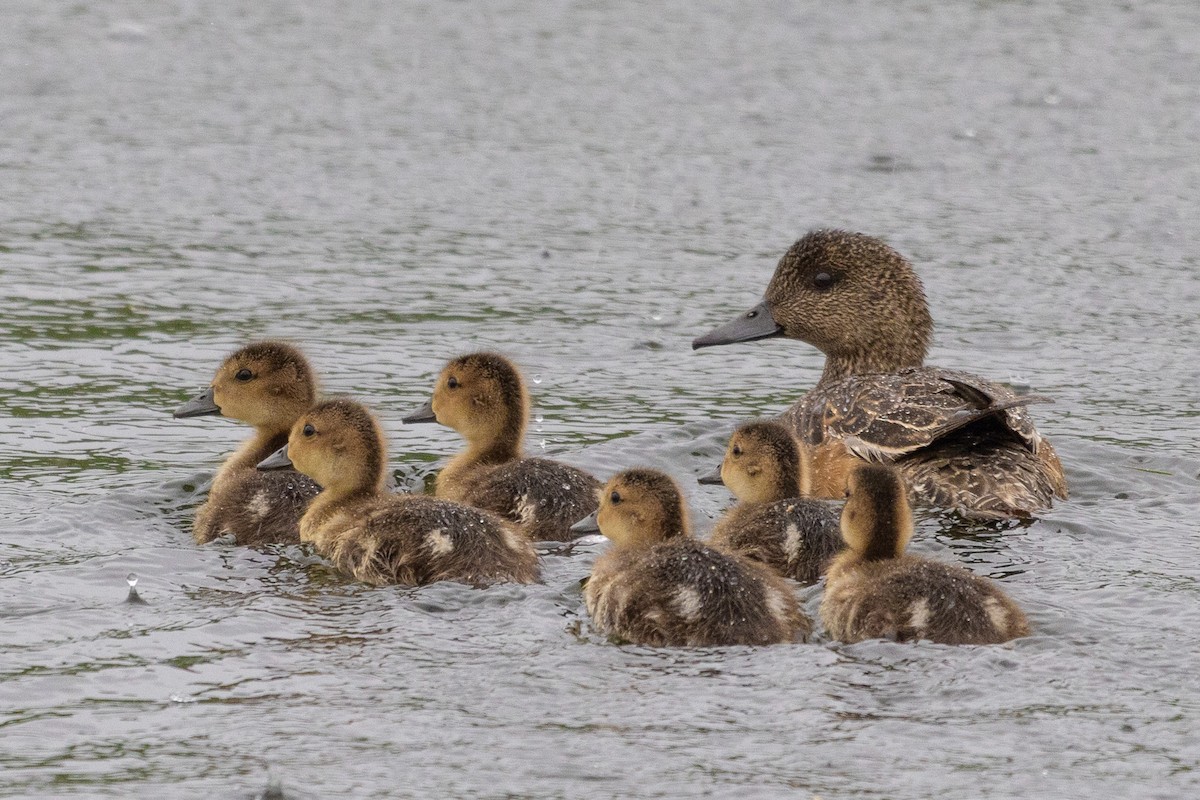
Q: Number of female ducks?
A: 1